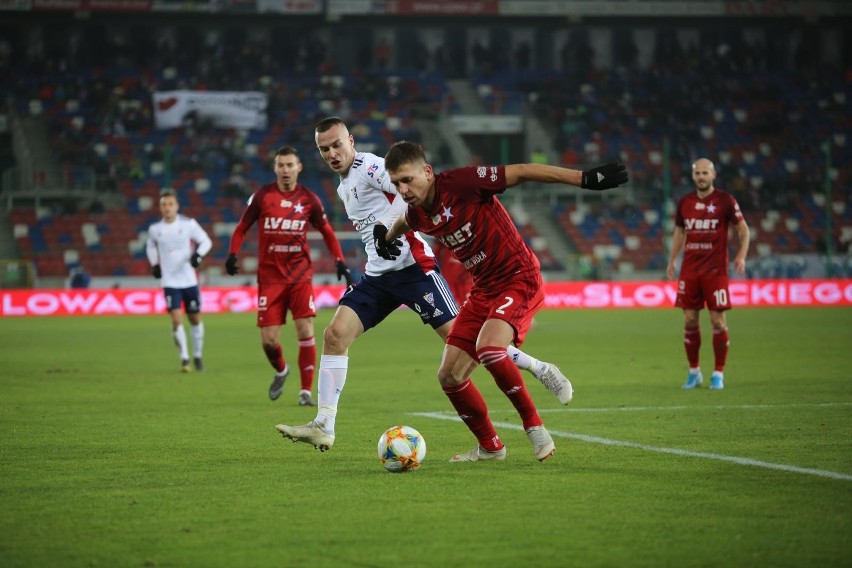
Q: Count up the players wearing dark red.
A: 3